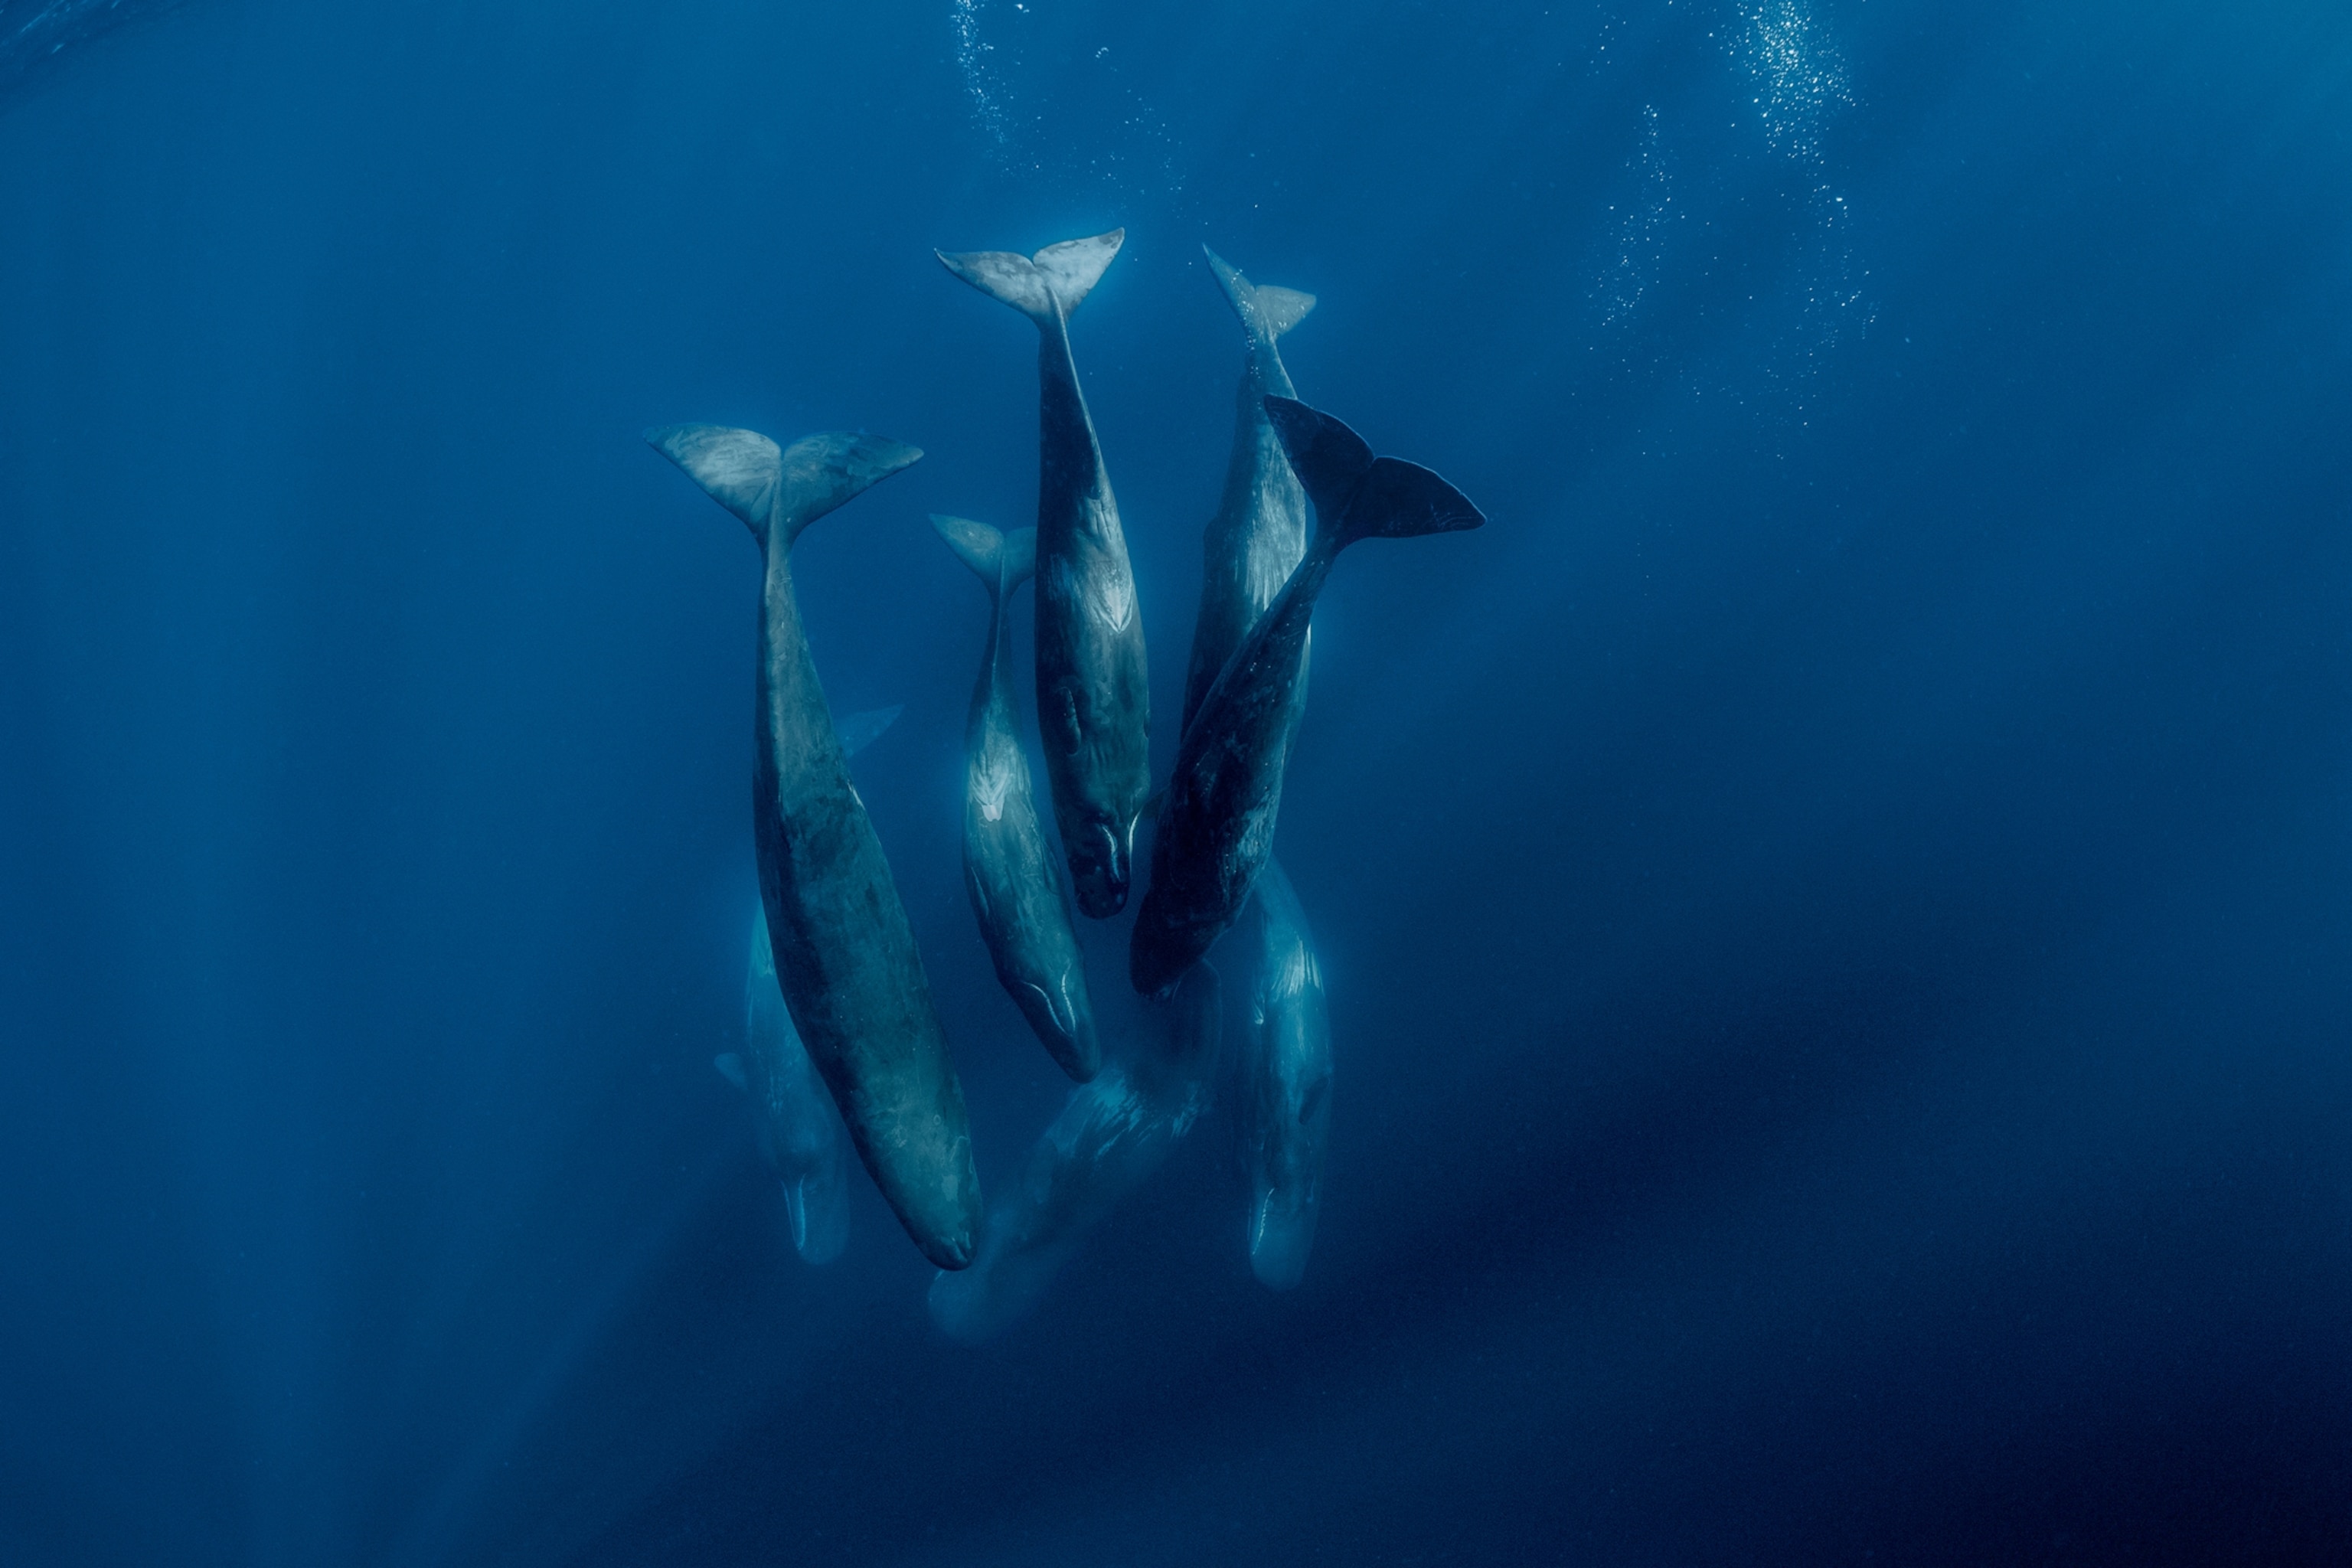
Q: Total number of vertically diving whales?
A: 8